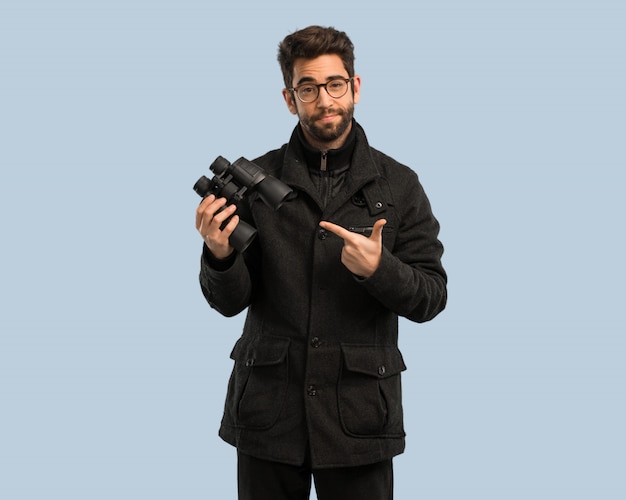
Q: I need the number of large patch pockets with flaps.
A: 2